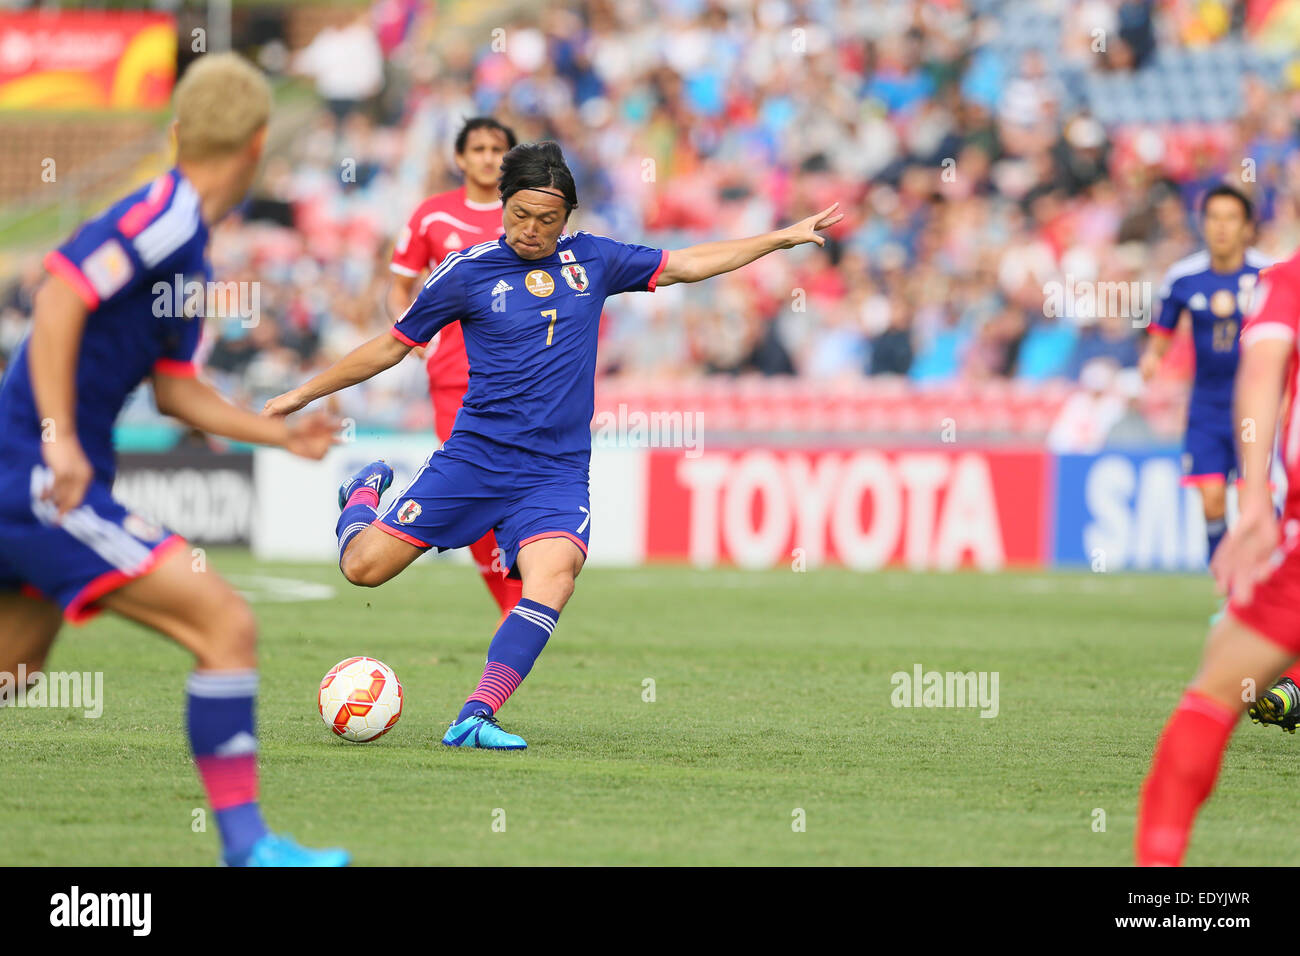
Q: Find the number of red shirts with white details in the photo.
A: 2